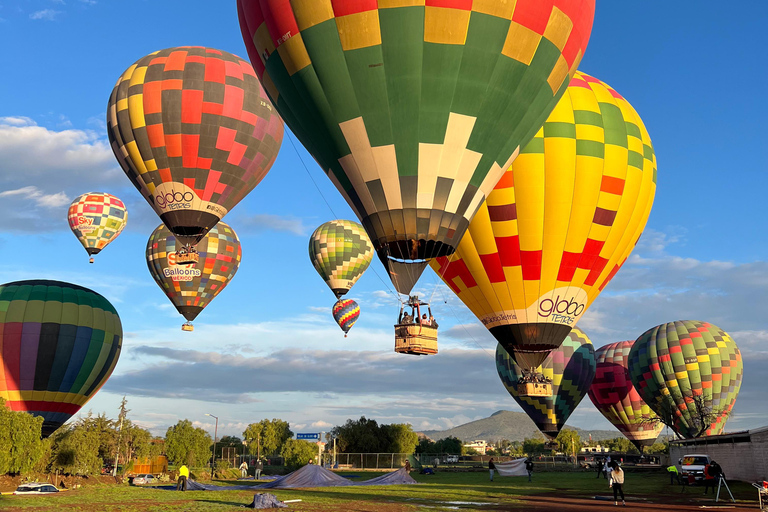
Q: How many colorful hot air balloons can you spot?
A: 11